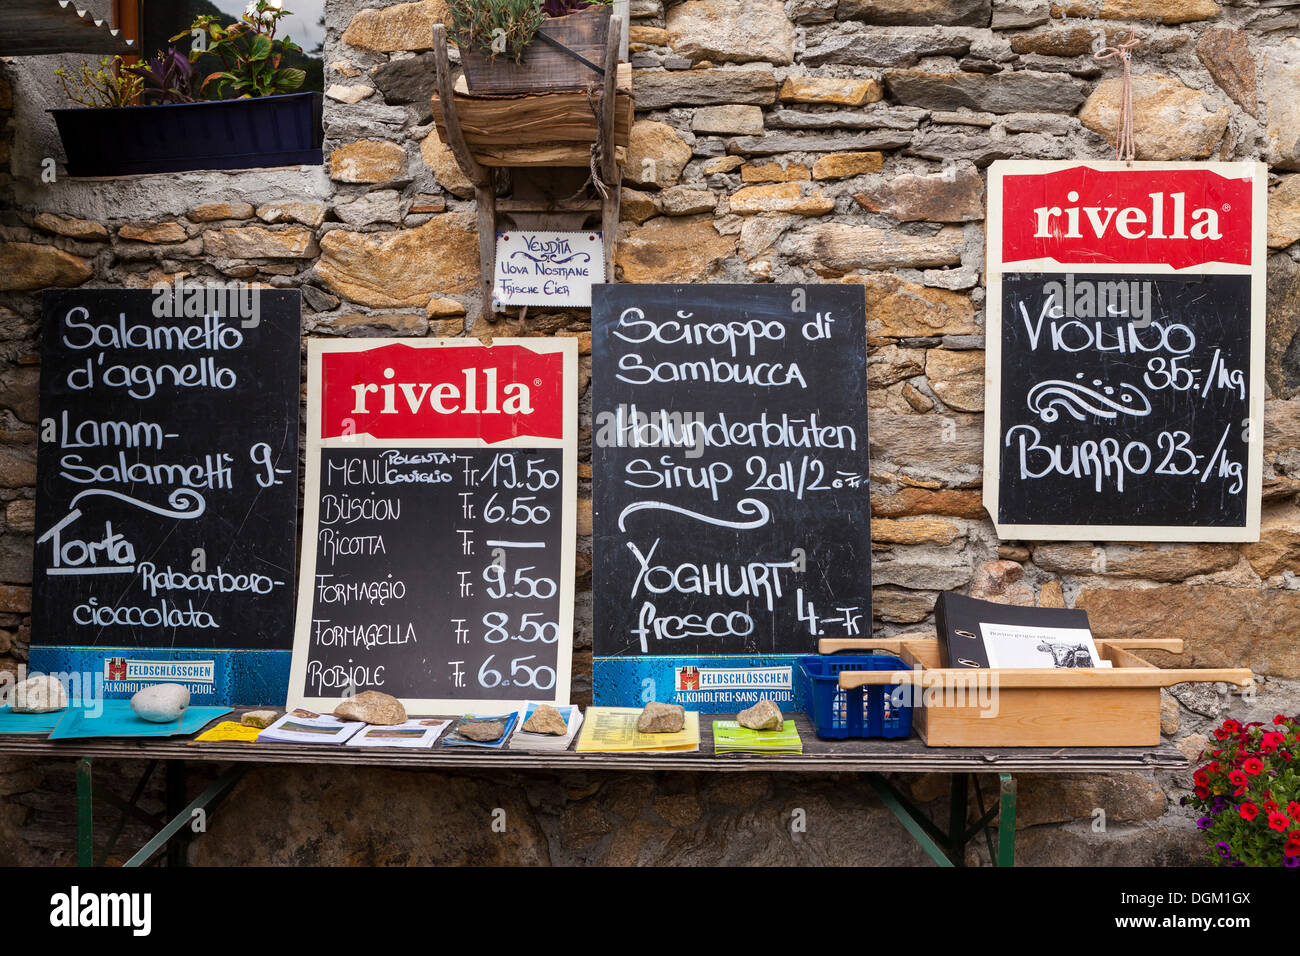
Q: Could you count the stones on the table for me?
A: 8